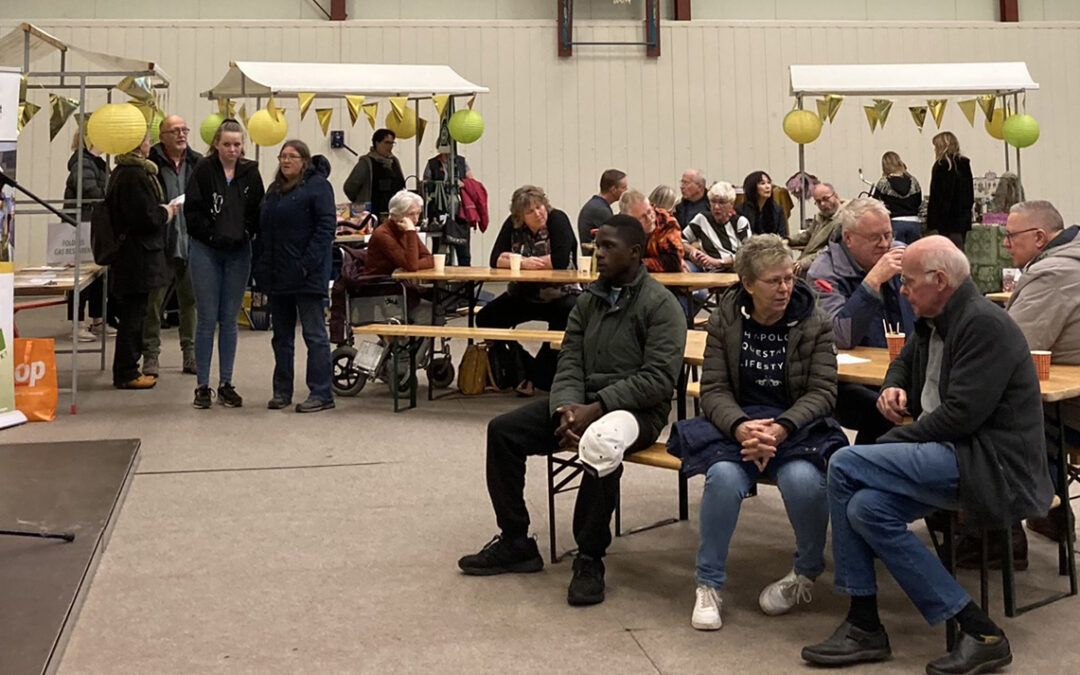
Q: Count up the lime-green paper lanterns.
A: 4